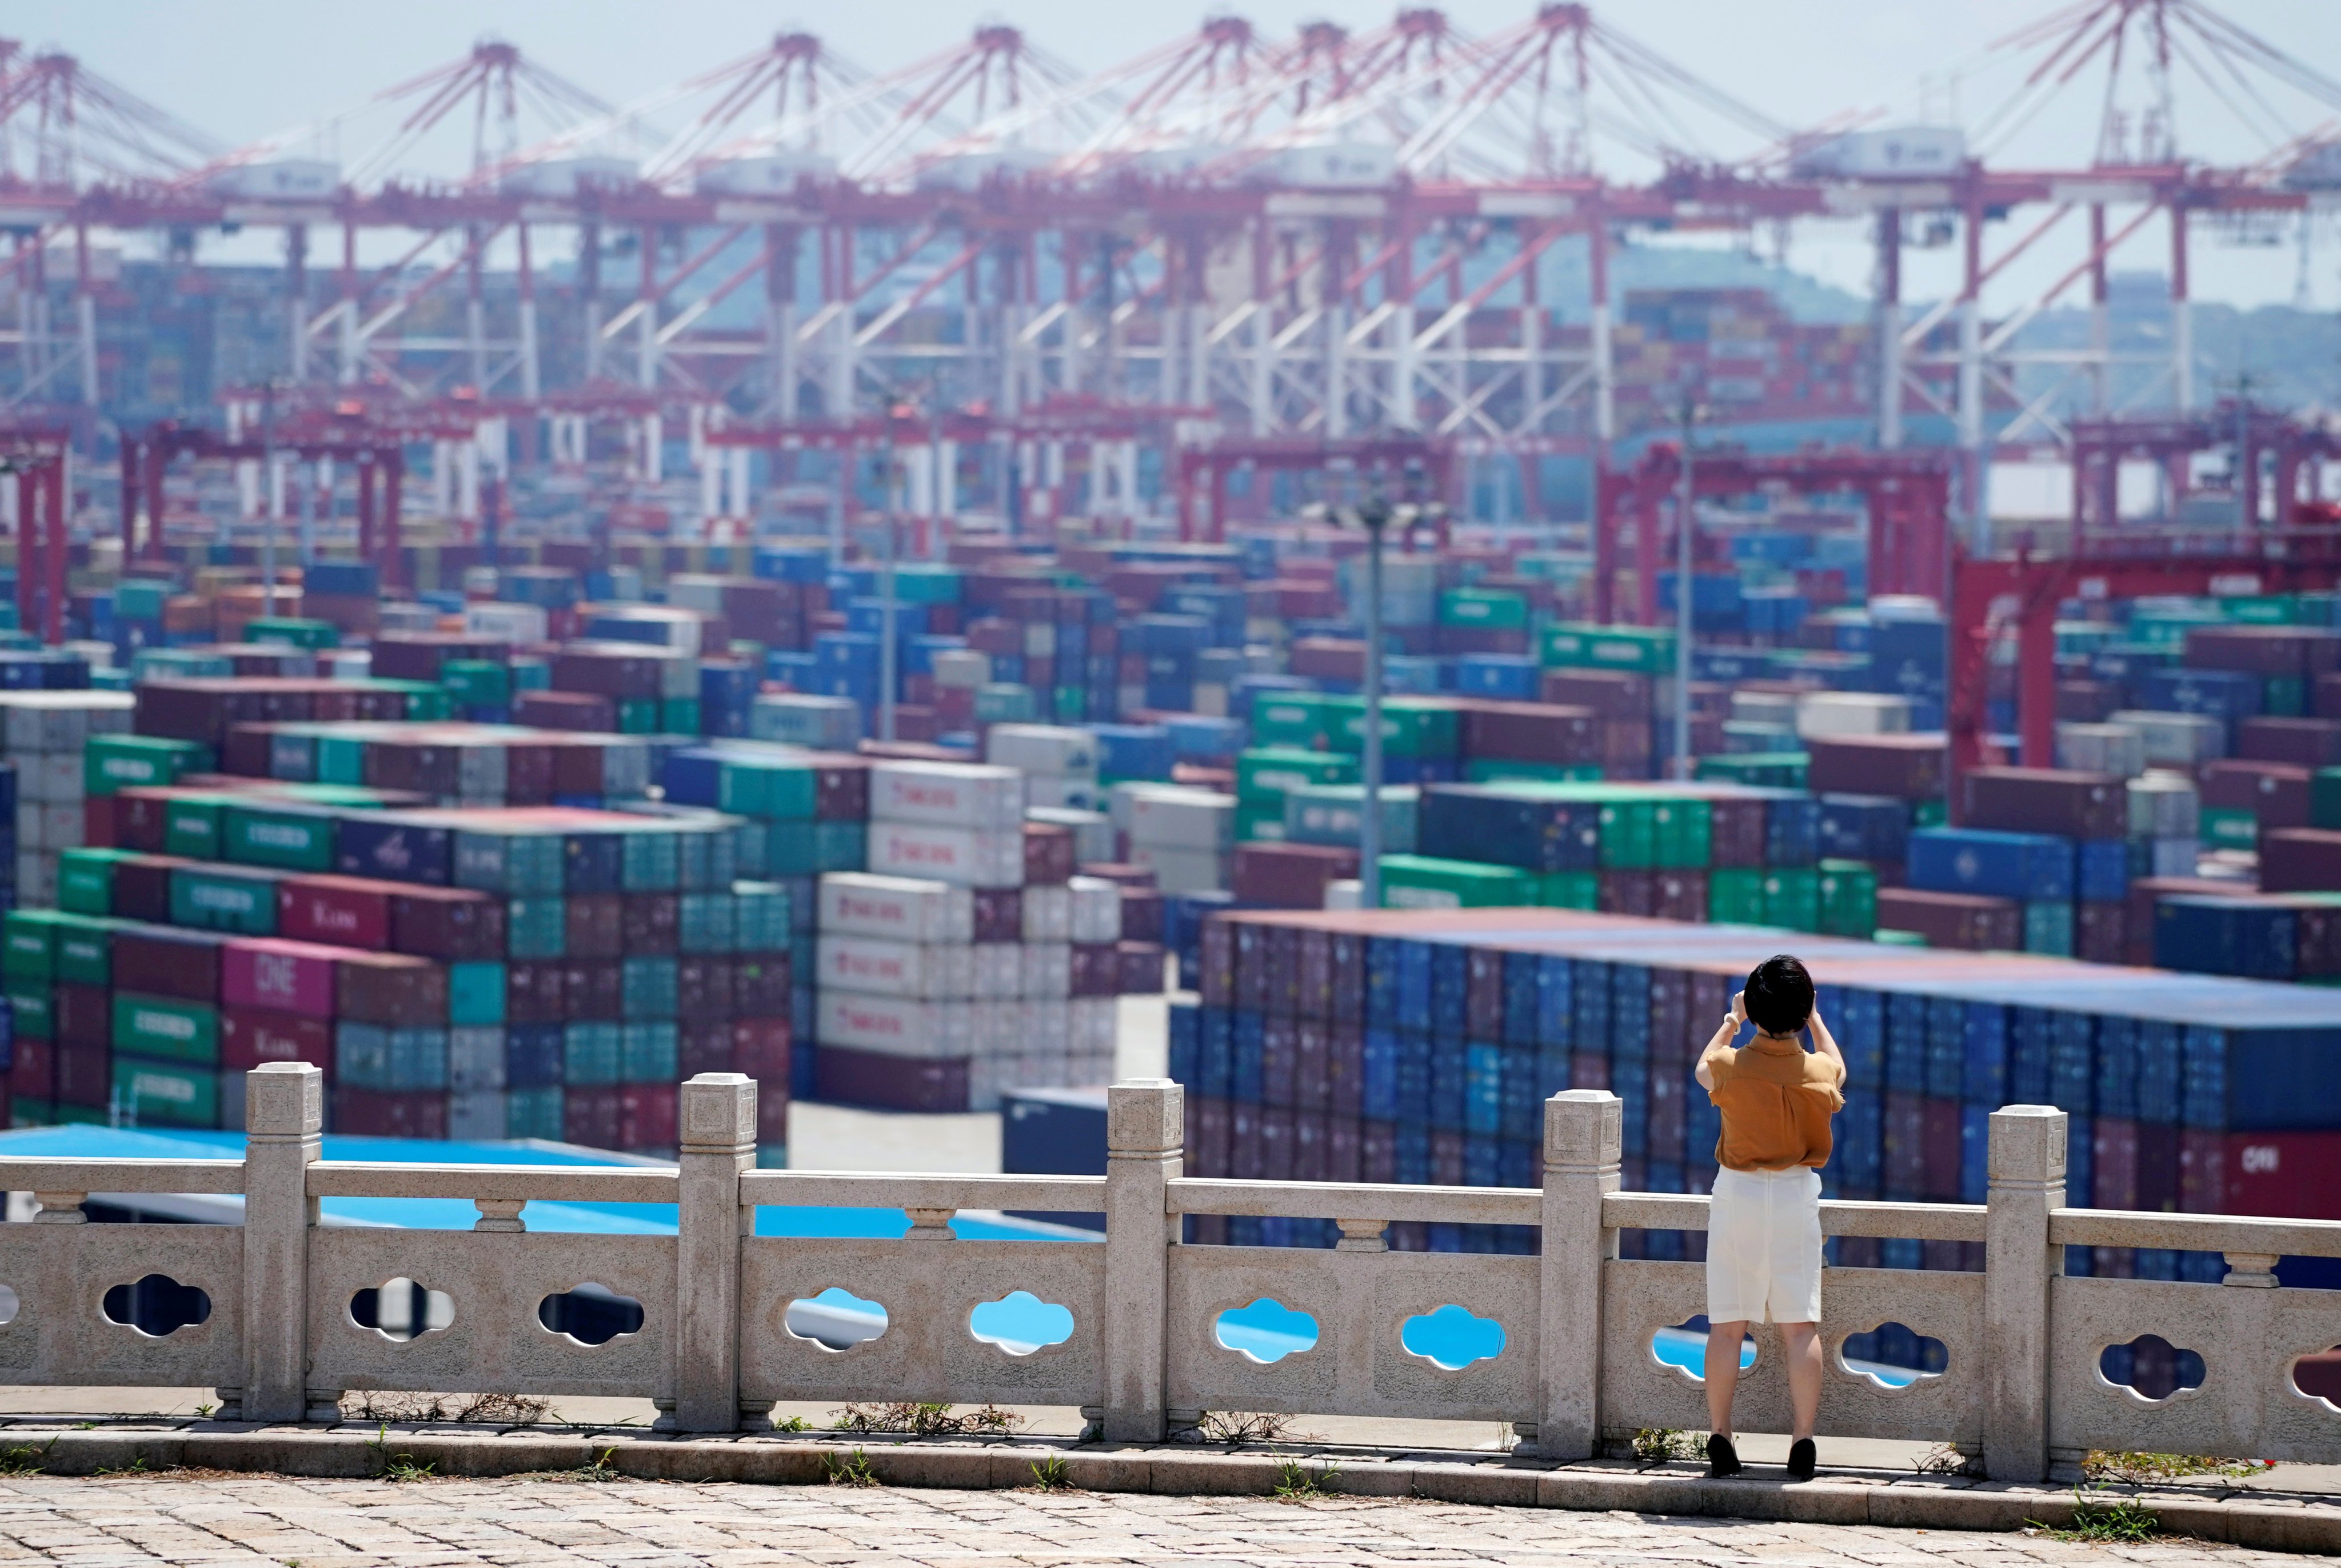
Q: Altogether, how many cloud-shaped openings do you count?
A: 12